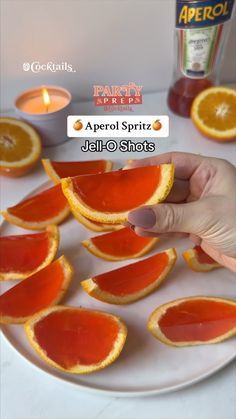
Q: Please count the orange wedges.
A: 11